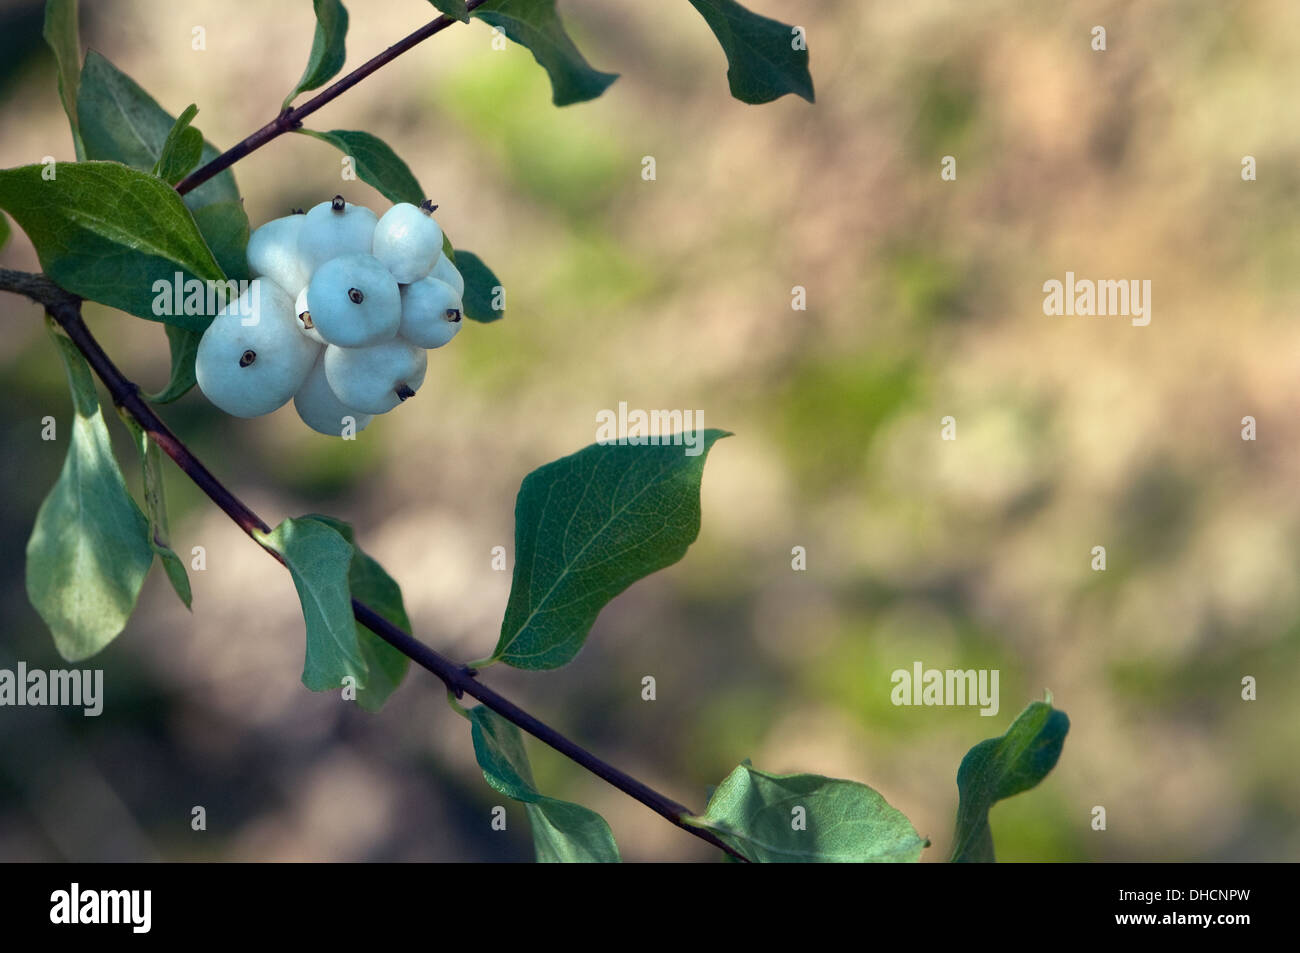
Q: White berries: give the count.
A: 10